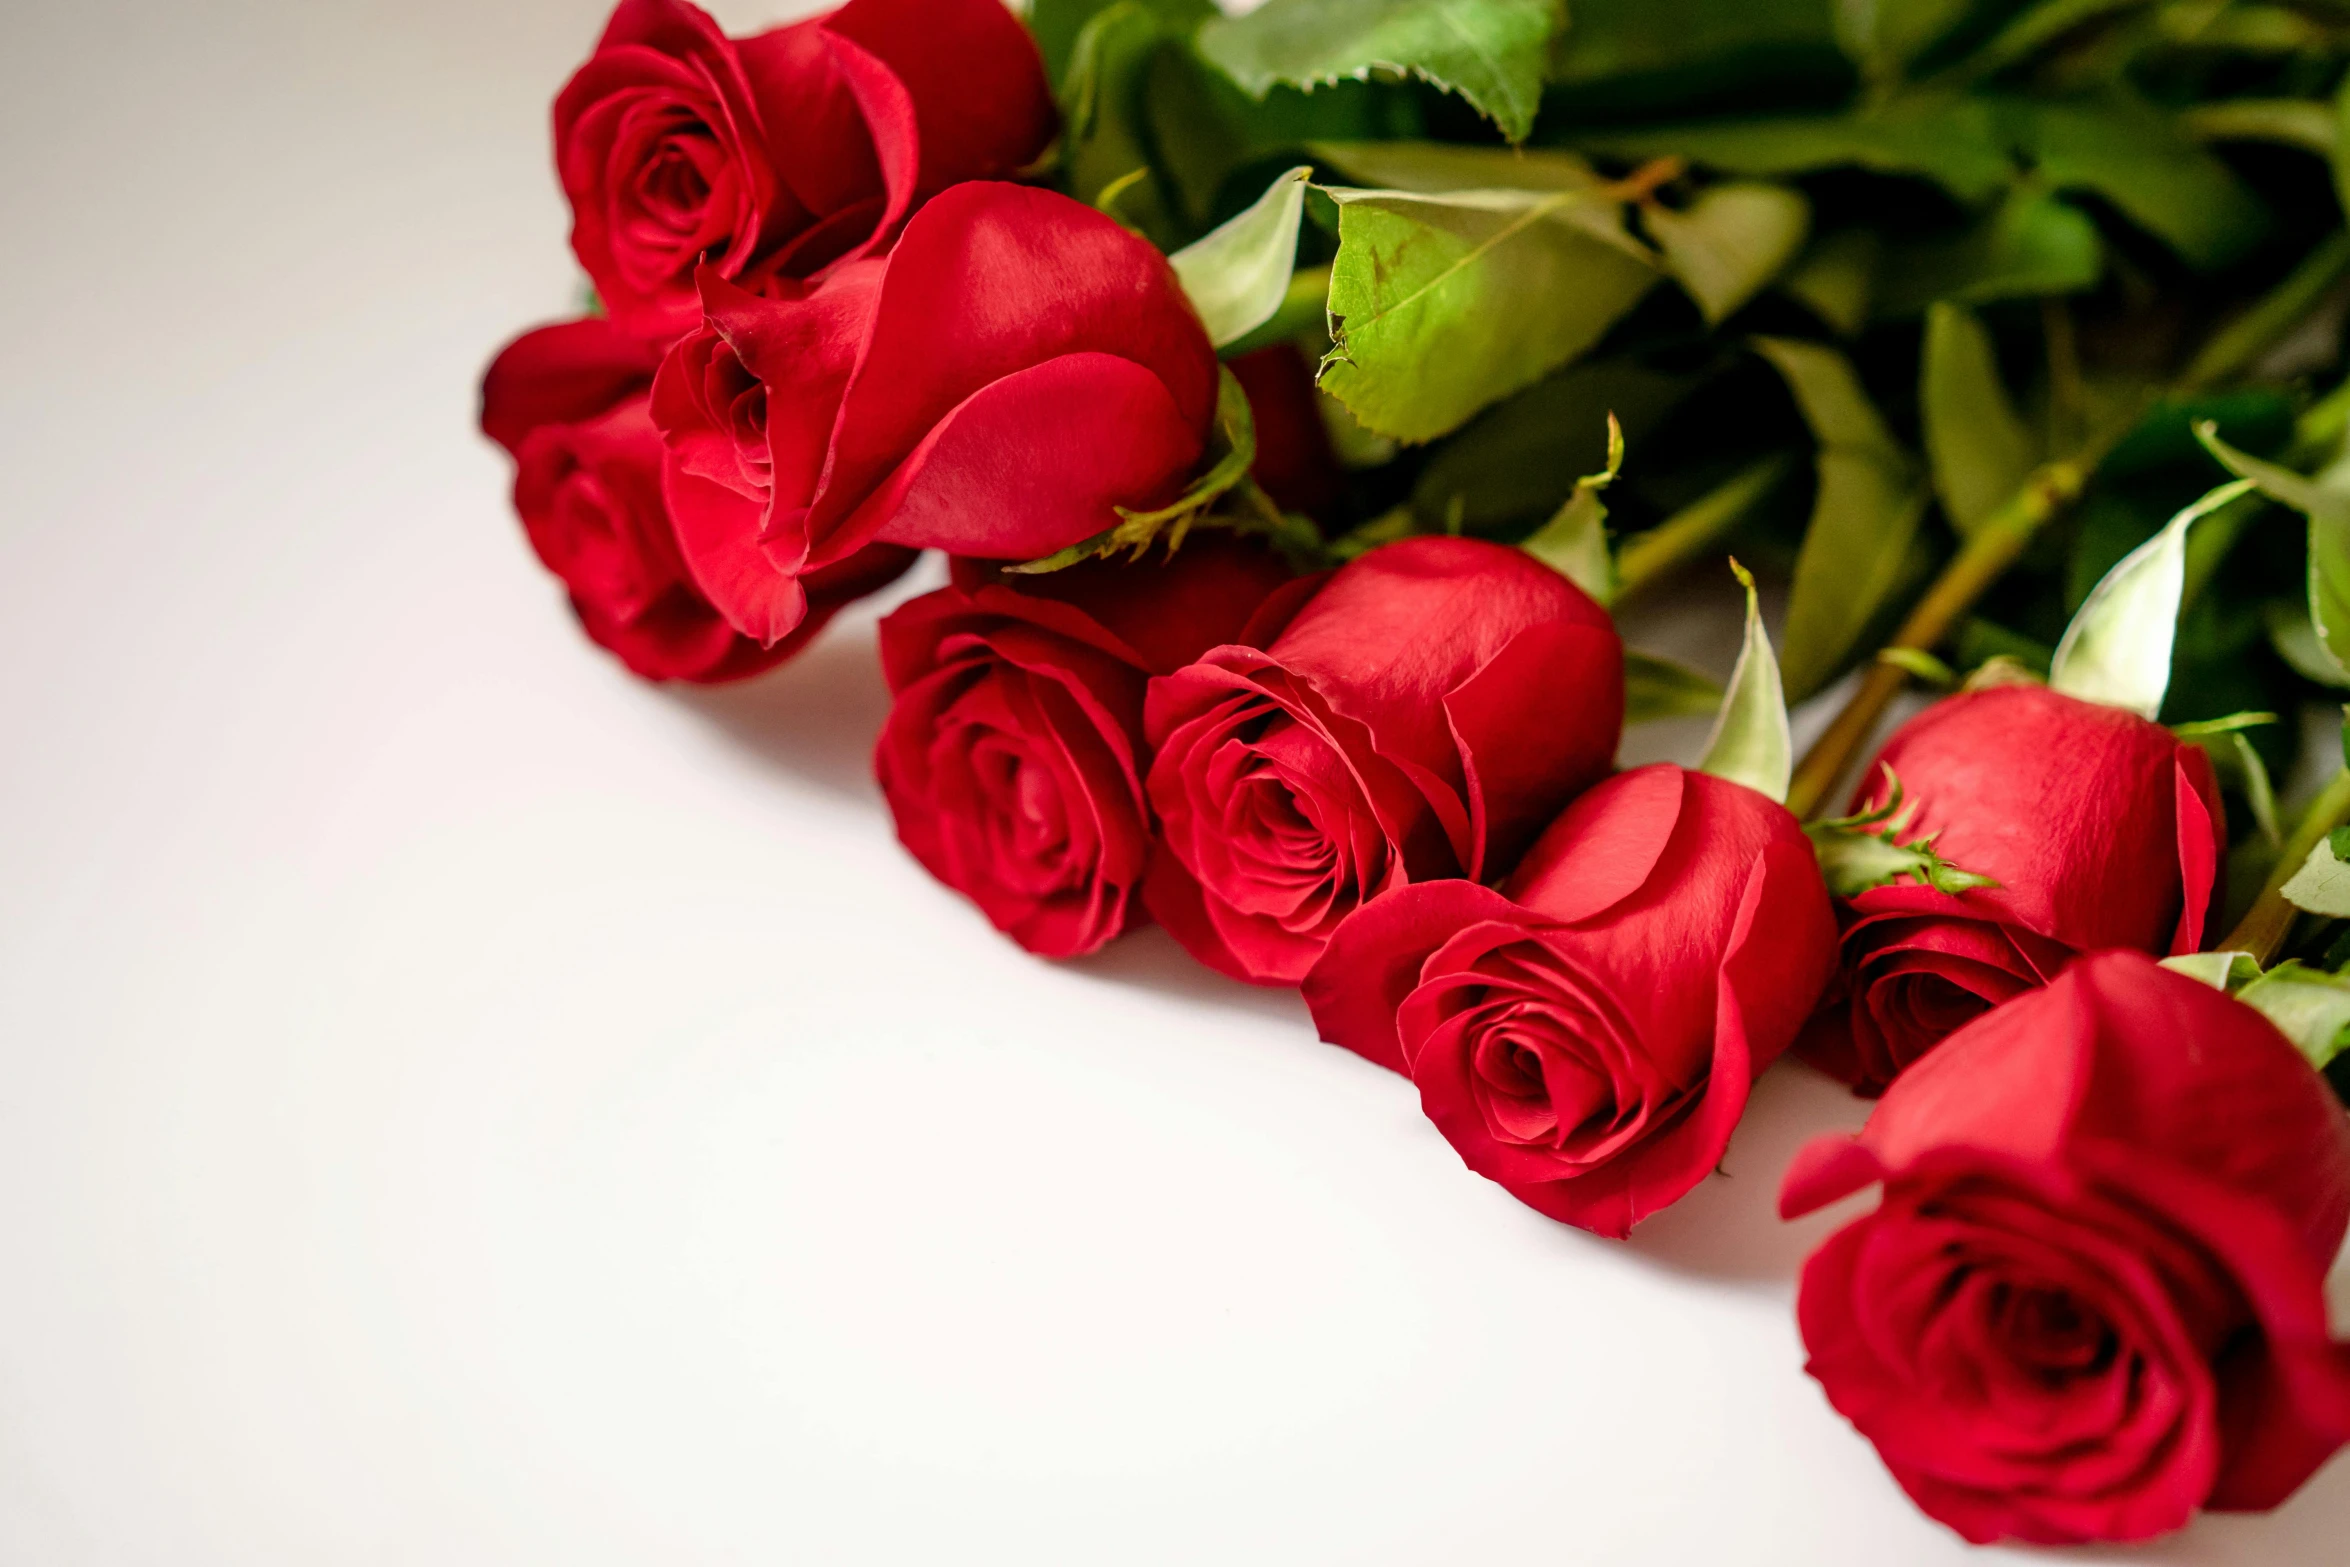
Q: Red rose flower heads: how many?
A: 8